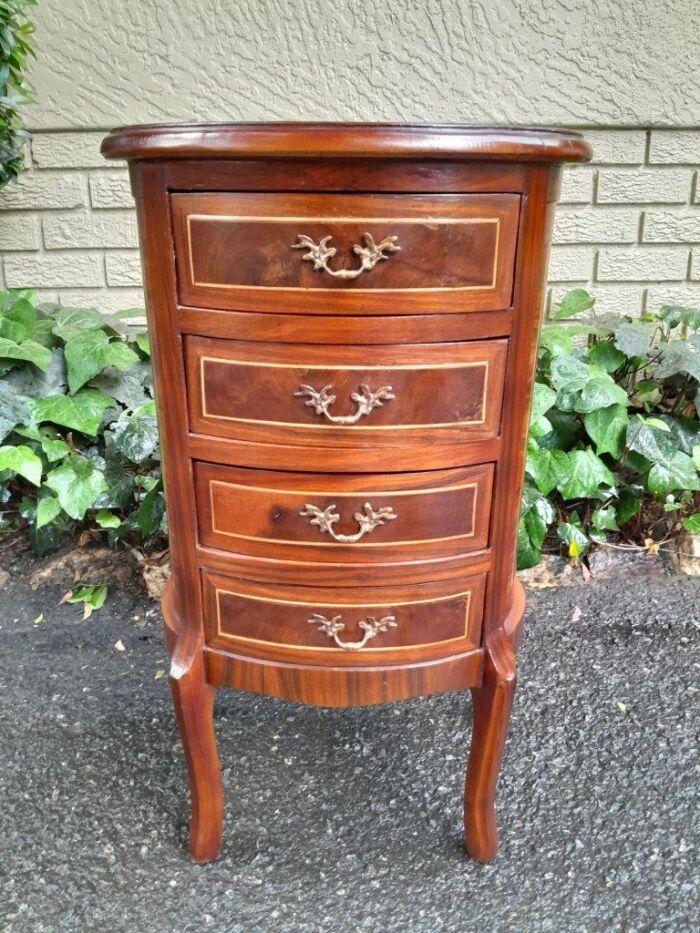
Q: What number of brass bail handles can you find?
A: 4